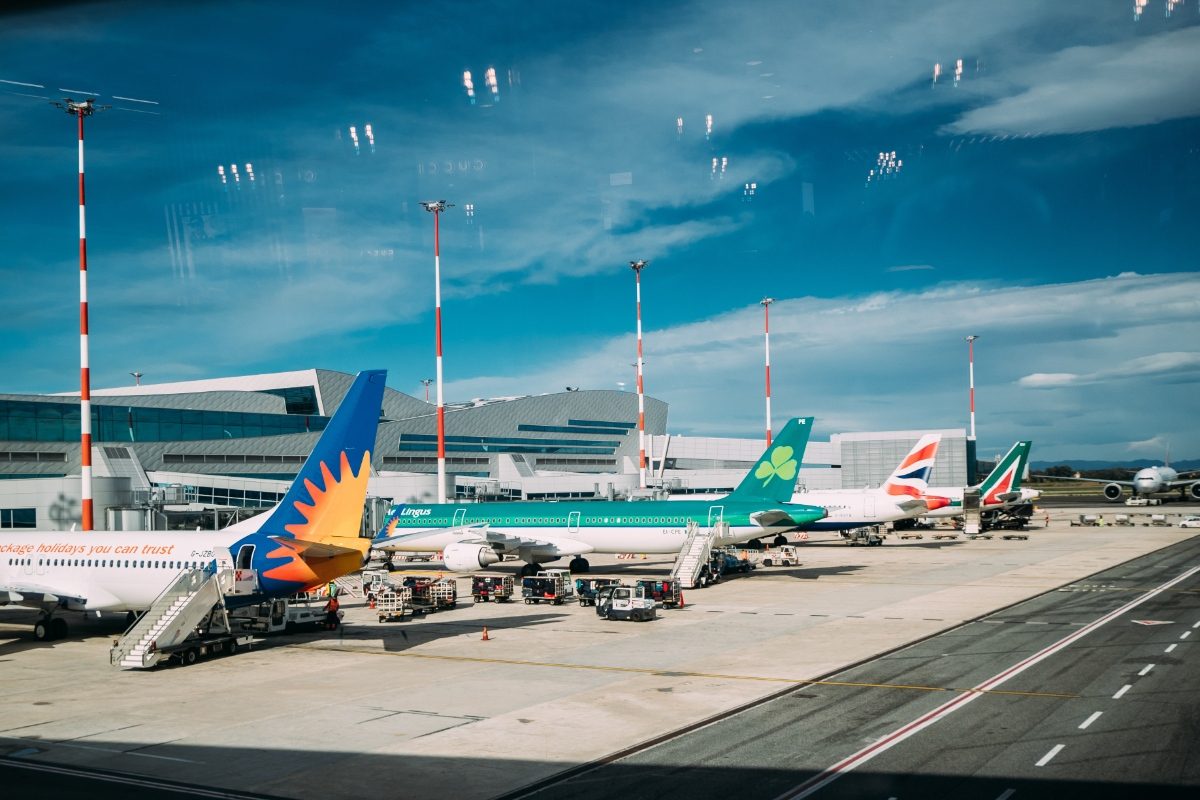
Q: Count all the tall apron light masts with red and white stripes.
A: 5